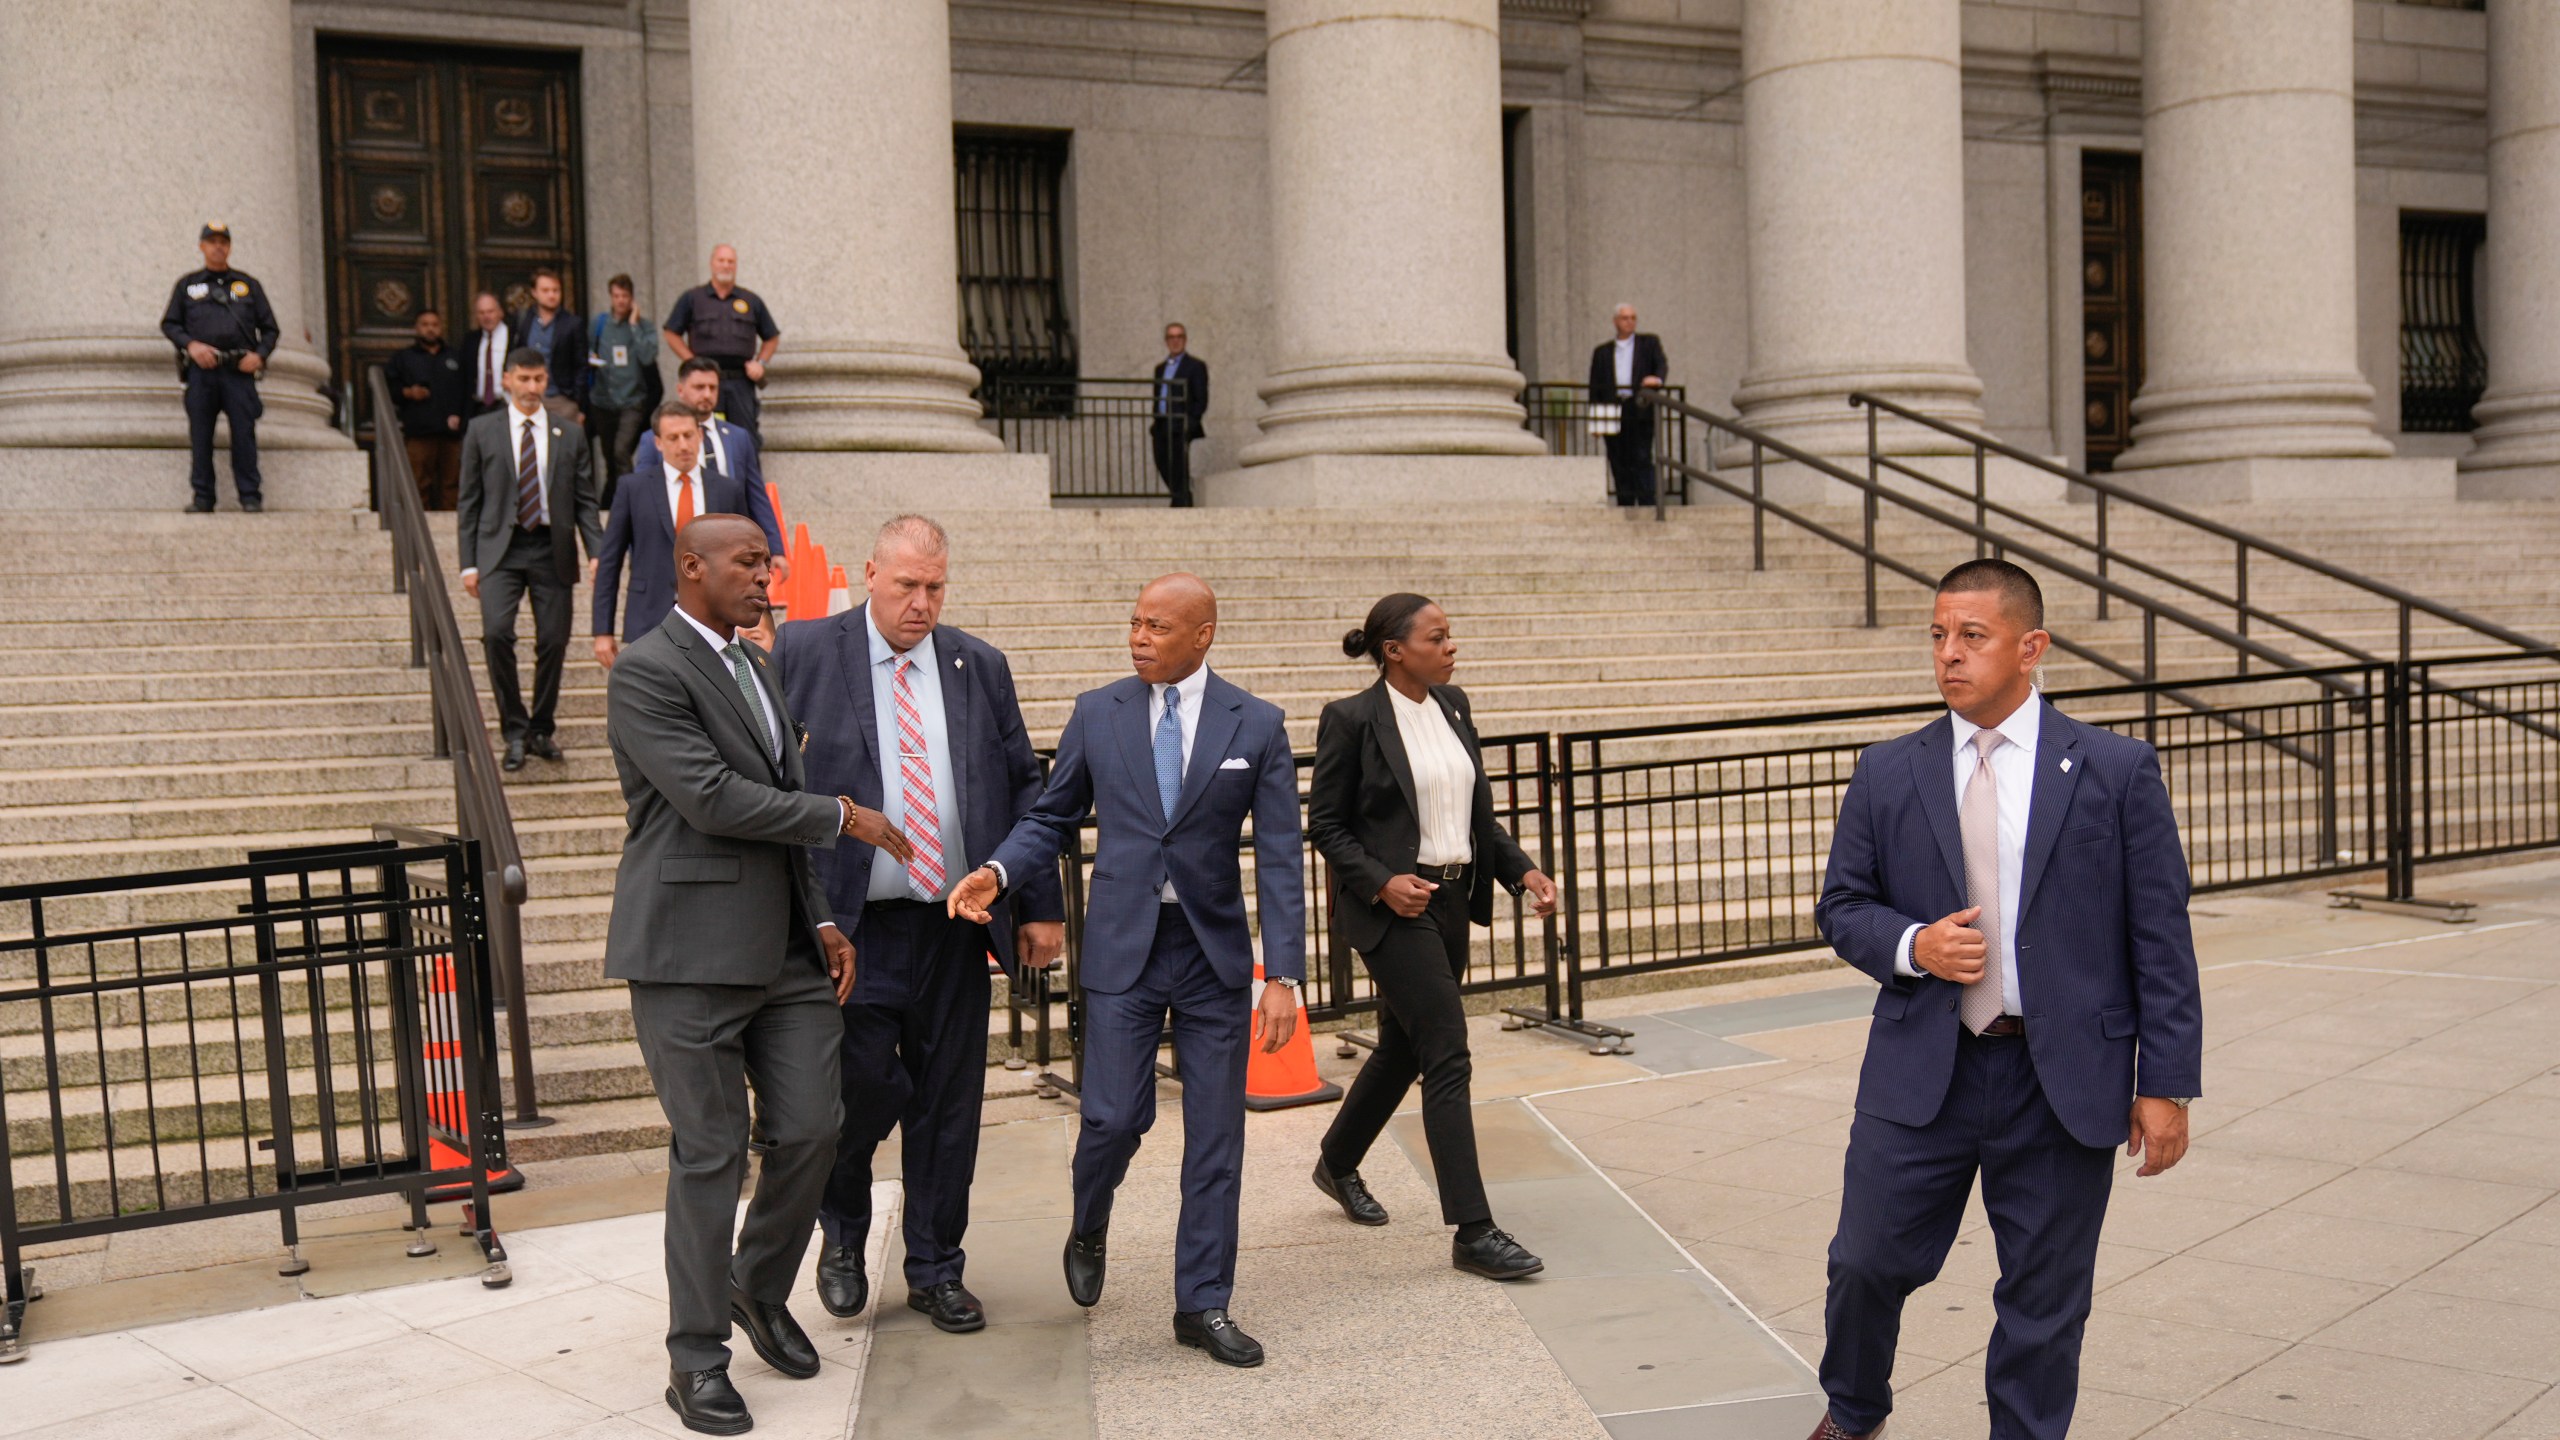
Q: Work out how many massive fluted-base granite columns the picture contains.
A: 6